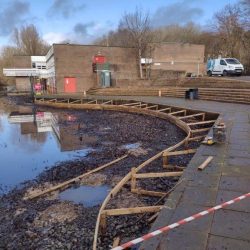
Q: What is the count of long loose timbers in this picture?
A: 1